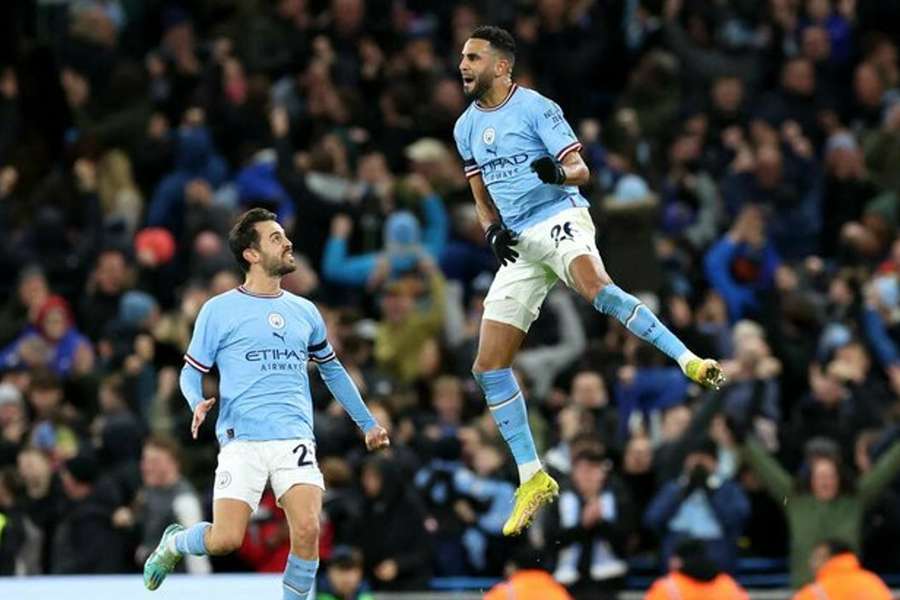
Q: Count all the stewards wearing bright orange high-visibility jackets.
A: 3